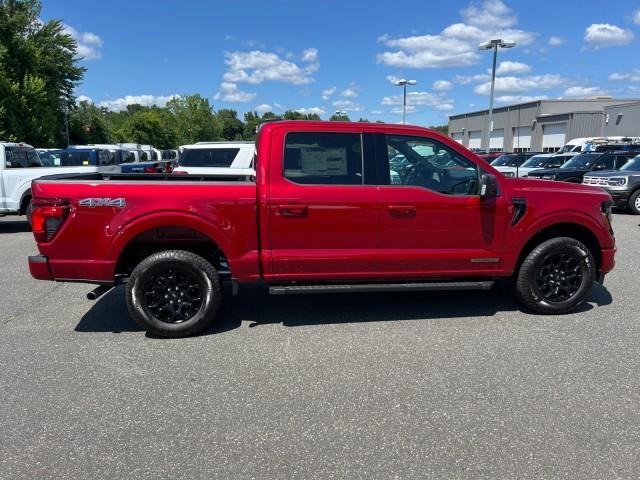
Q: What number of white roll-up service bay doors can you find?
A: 5